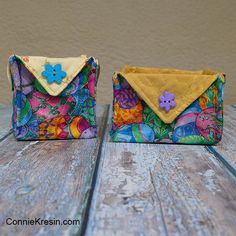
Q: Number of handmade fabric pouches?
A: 2